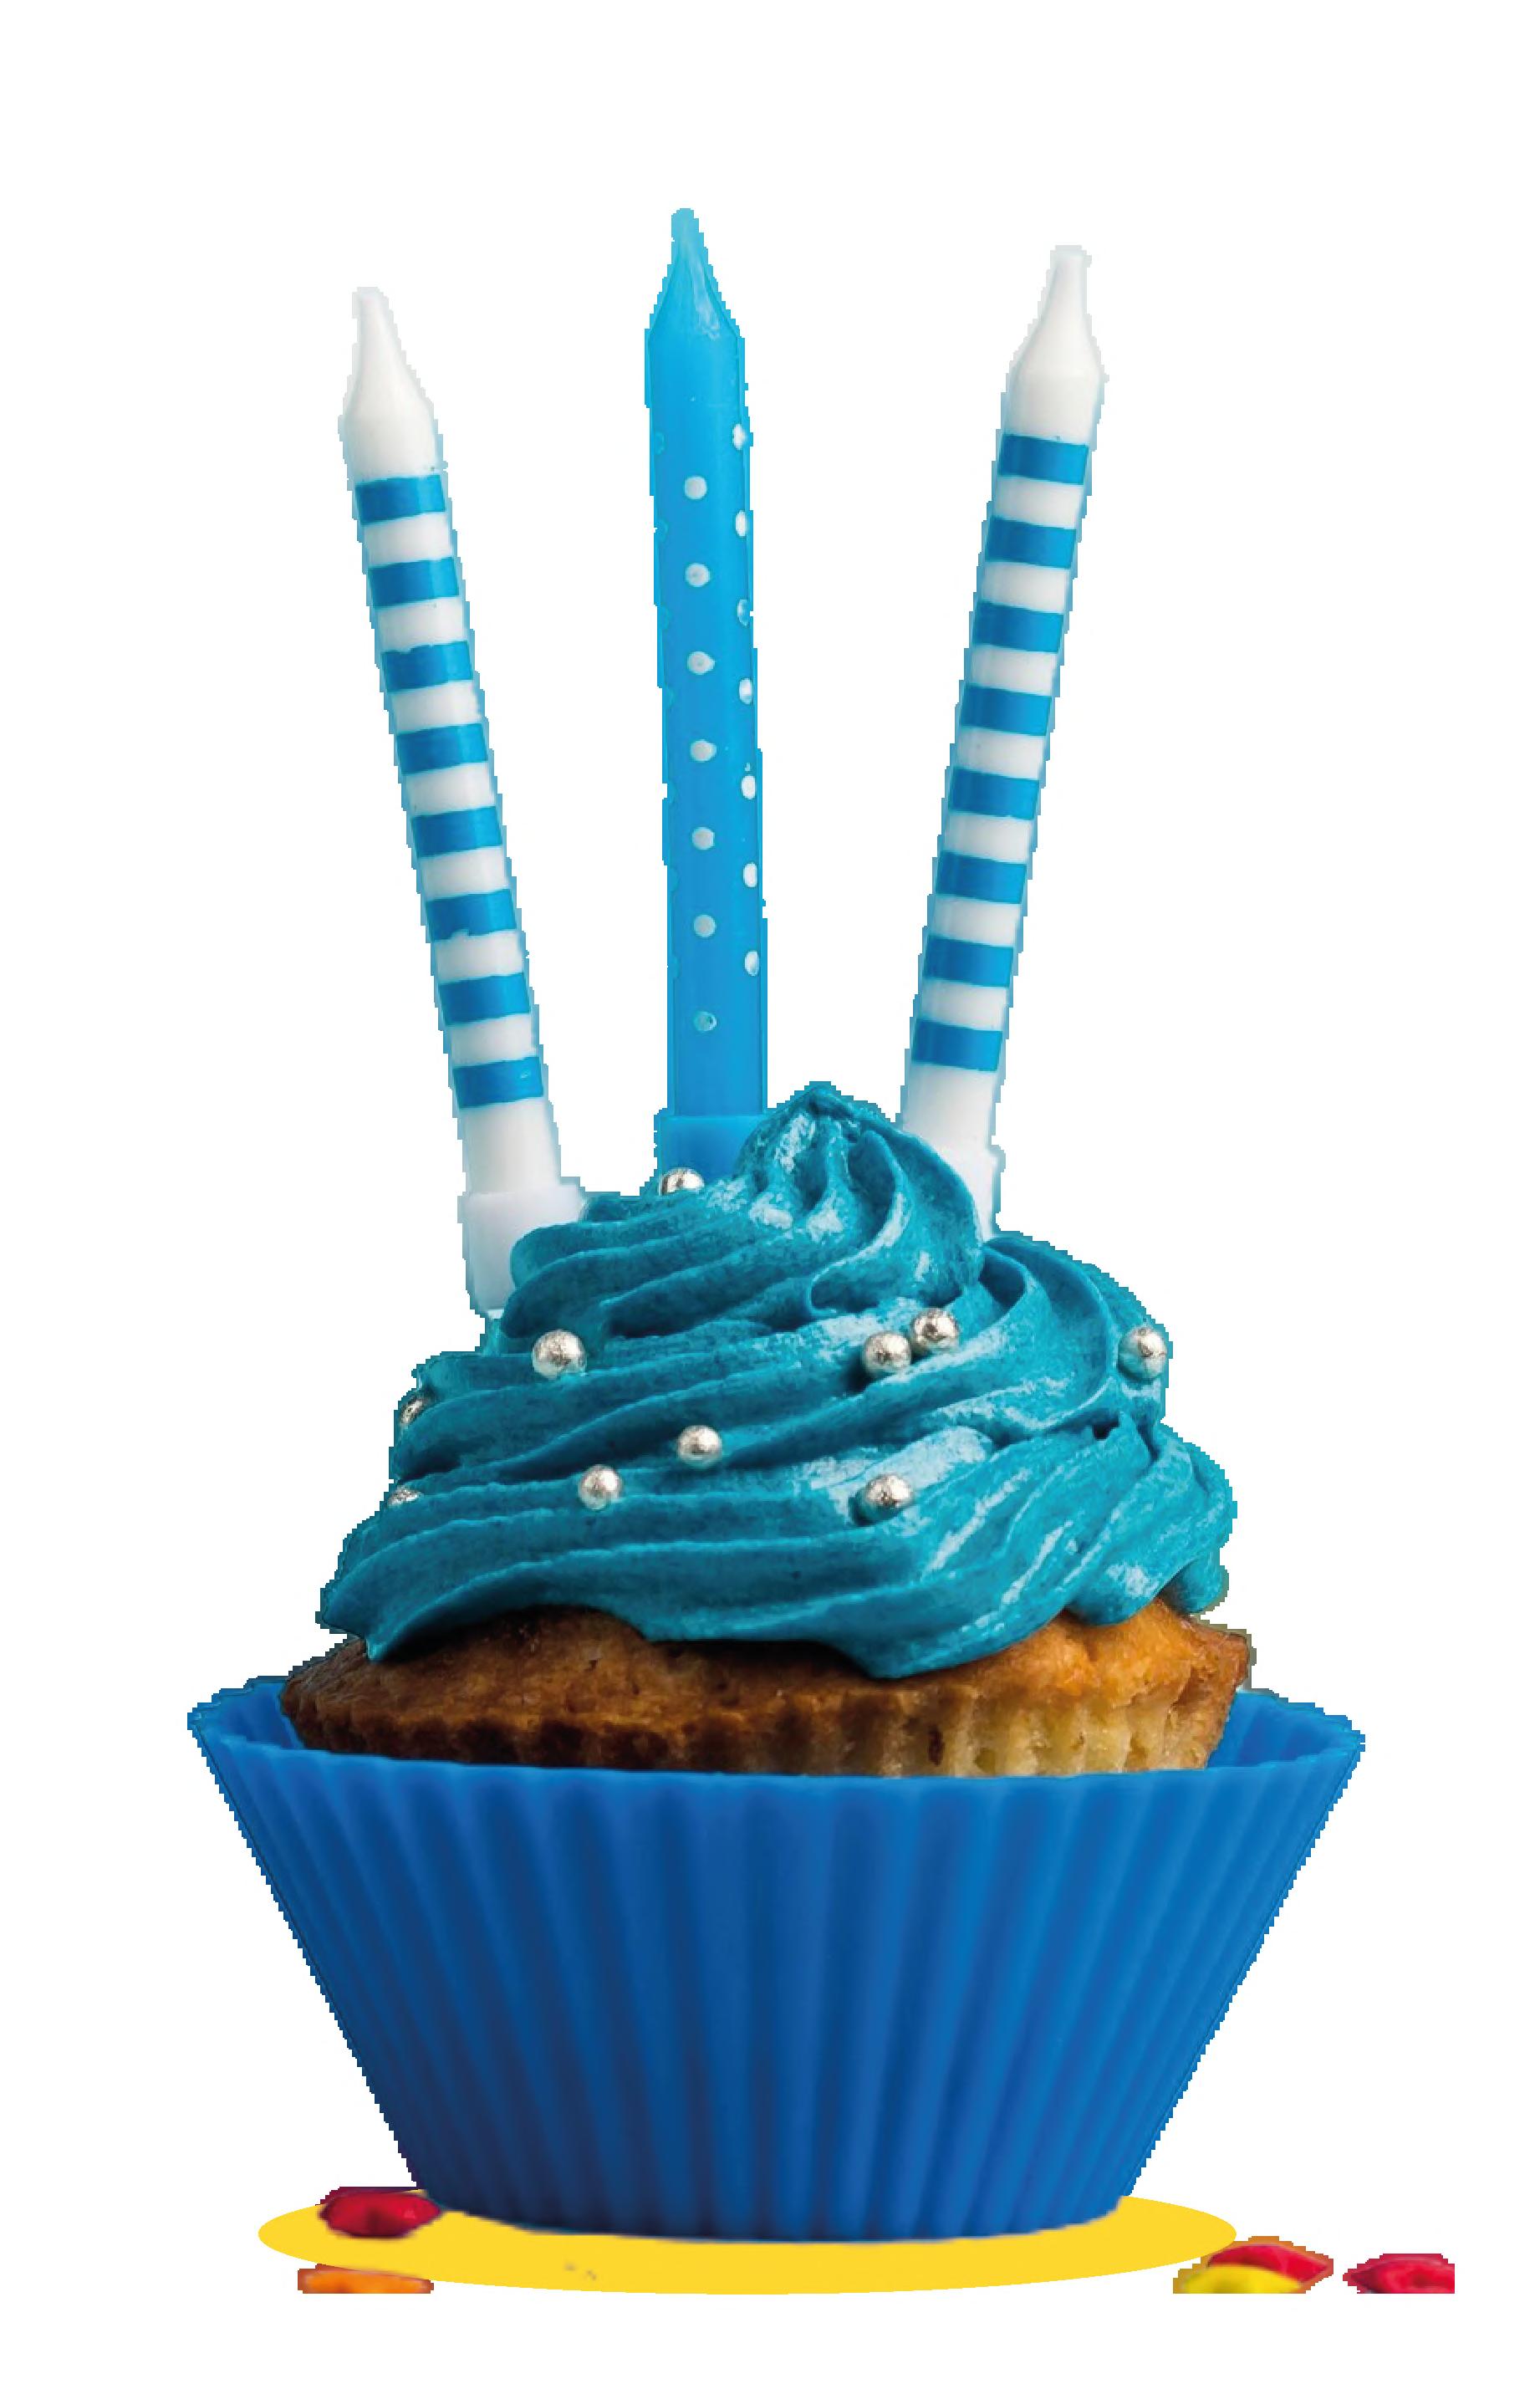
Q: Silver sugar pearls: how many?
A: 10